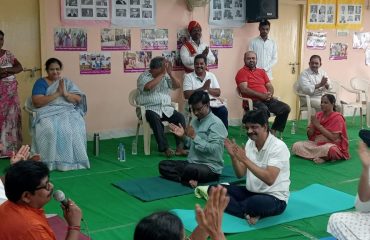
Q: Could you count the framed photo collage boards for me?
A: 5